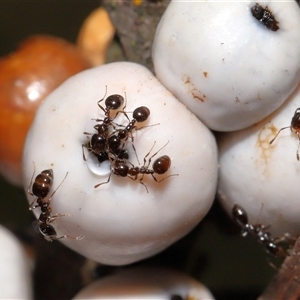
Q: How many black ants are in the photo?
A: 6